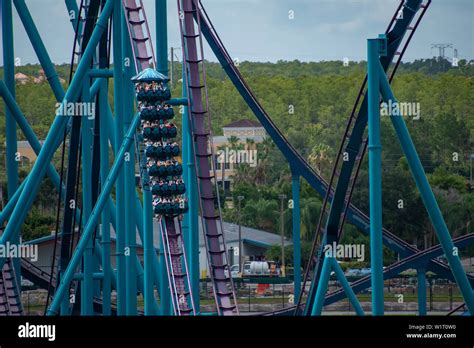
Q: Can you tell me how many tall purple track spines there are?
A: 2